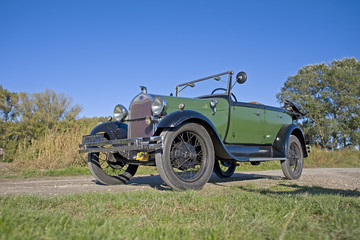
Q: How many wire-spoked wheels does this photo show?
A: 4